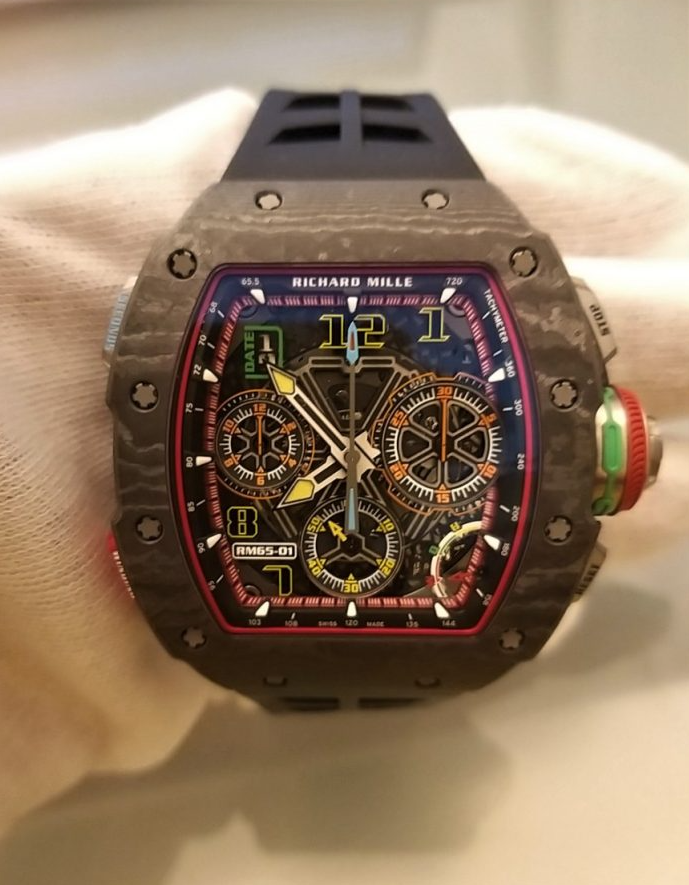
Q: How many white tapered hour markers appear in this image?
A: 11